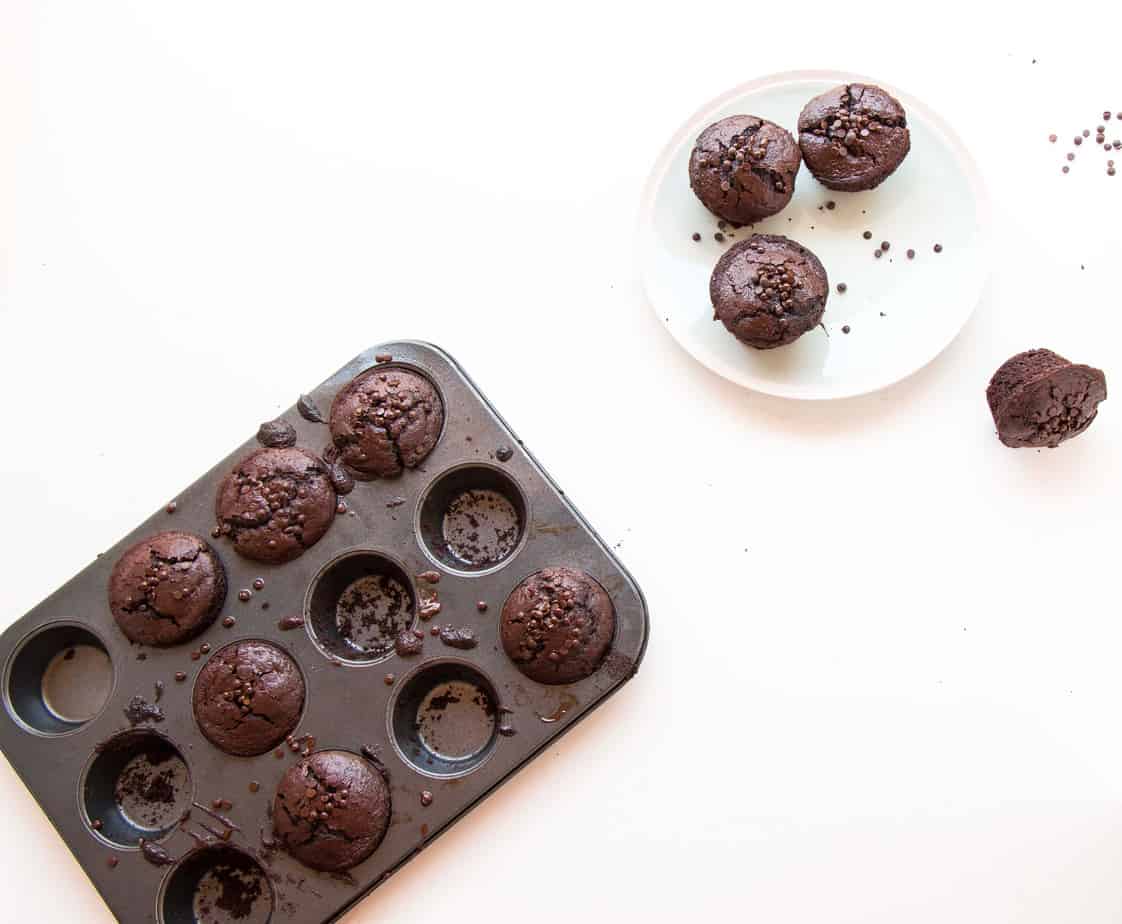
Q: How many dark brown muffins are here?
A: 10